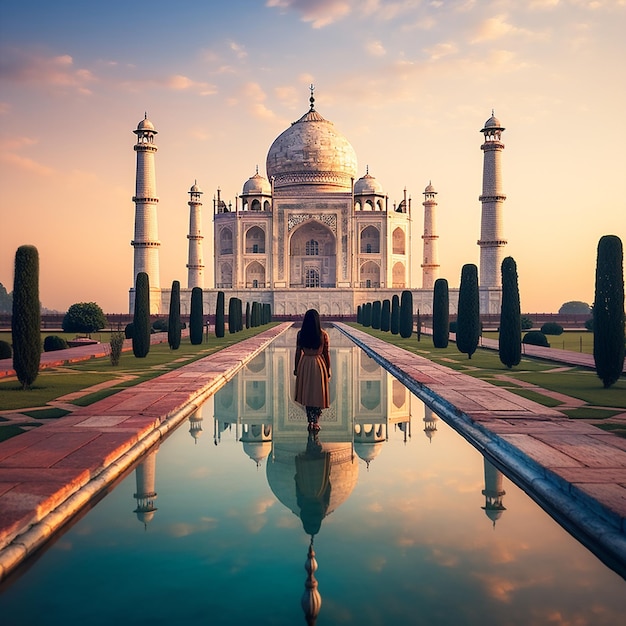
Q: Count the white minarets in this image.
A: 4